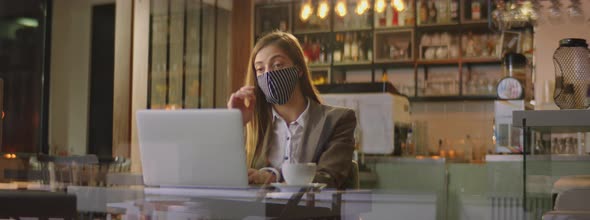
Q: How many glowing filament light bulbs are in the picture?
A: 6